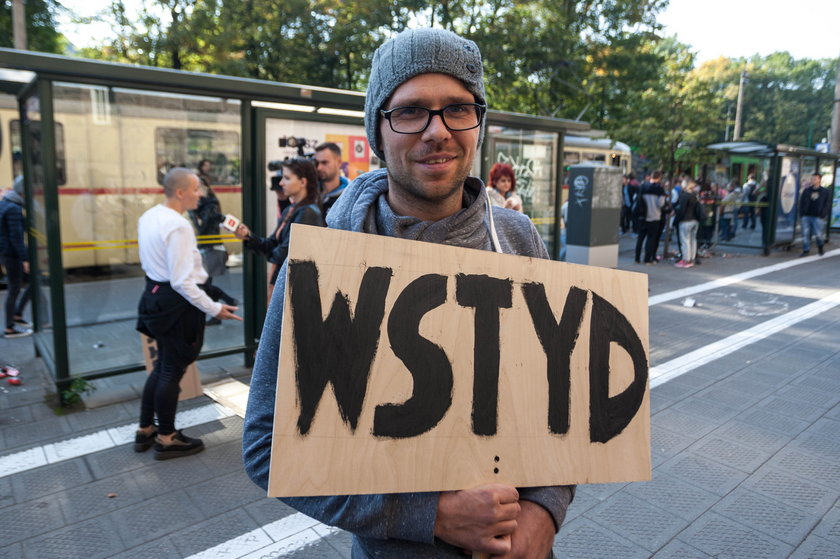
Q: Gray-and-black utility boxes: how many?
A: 1